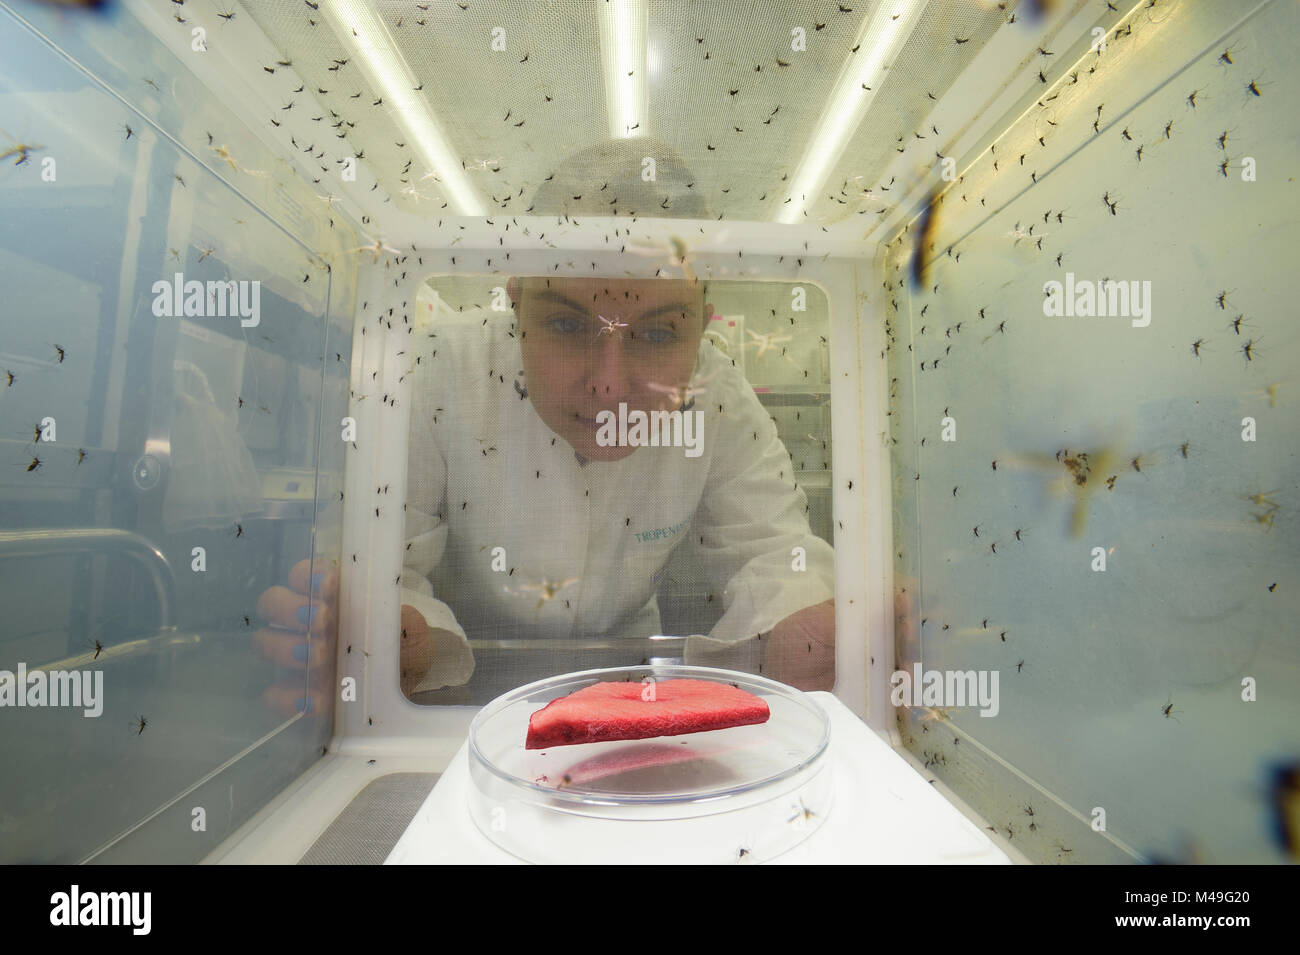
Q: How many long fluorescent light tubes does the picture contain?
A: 3